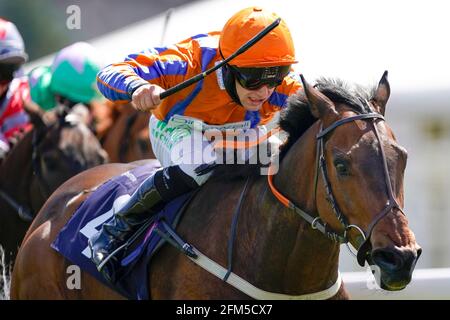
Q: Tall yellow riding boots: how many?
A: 0